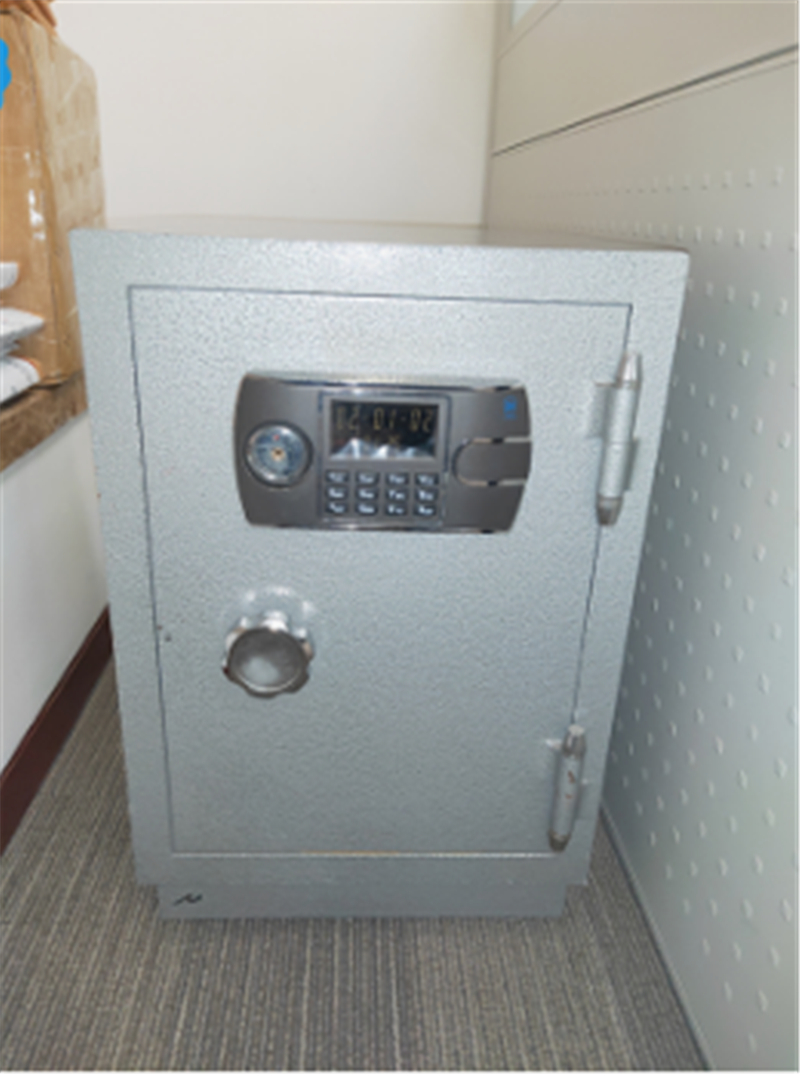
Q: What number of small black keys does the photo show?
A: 12